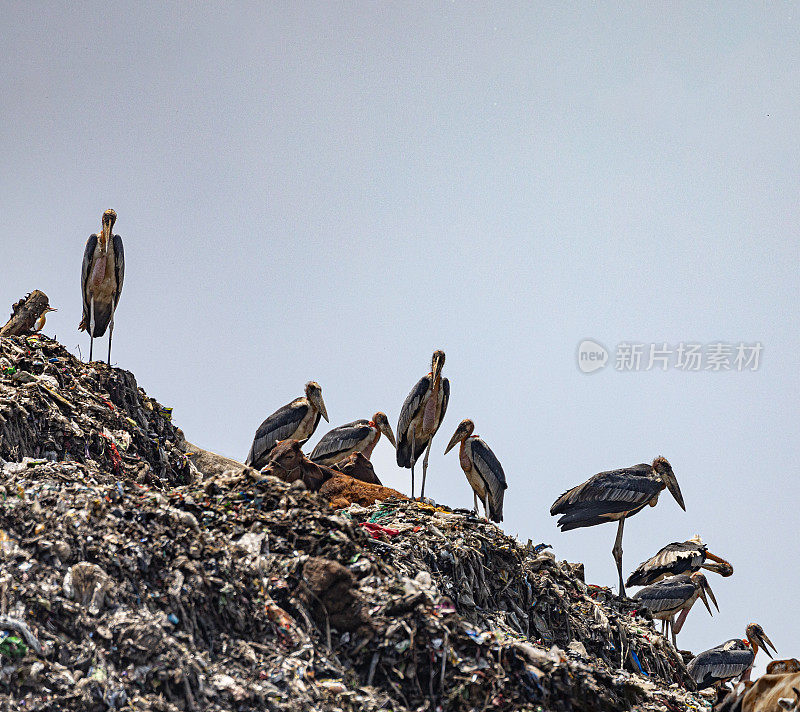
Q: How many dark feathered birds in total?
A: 9